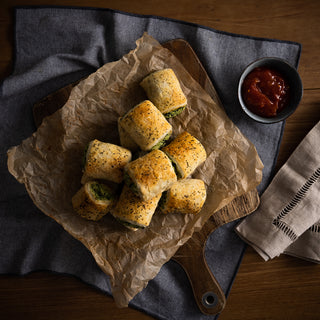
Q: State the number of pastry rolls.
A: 9